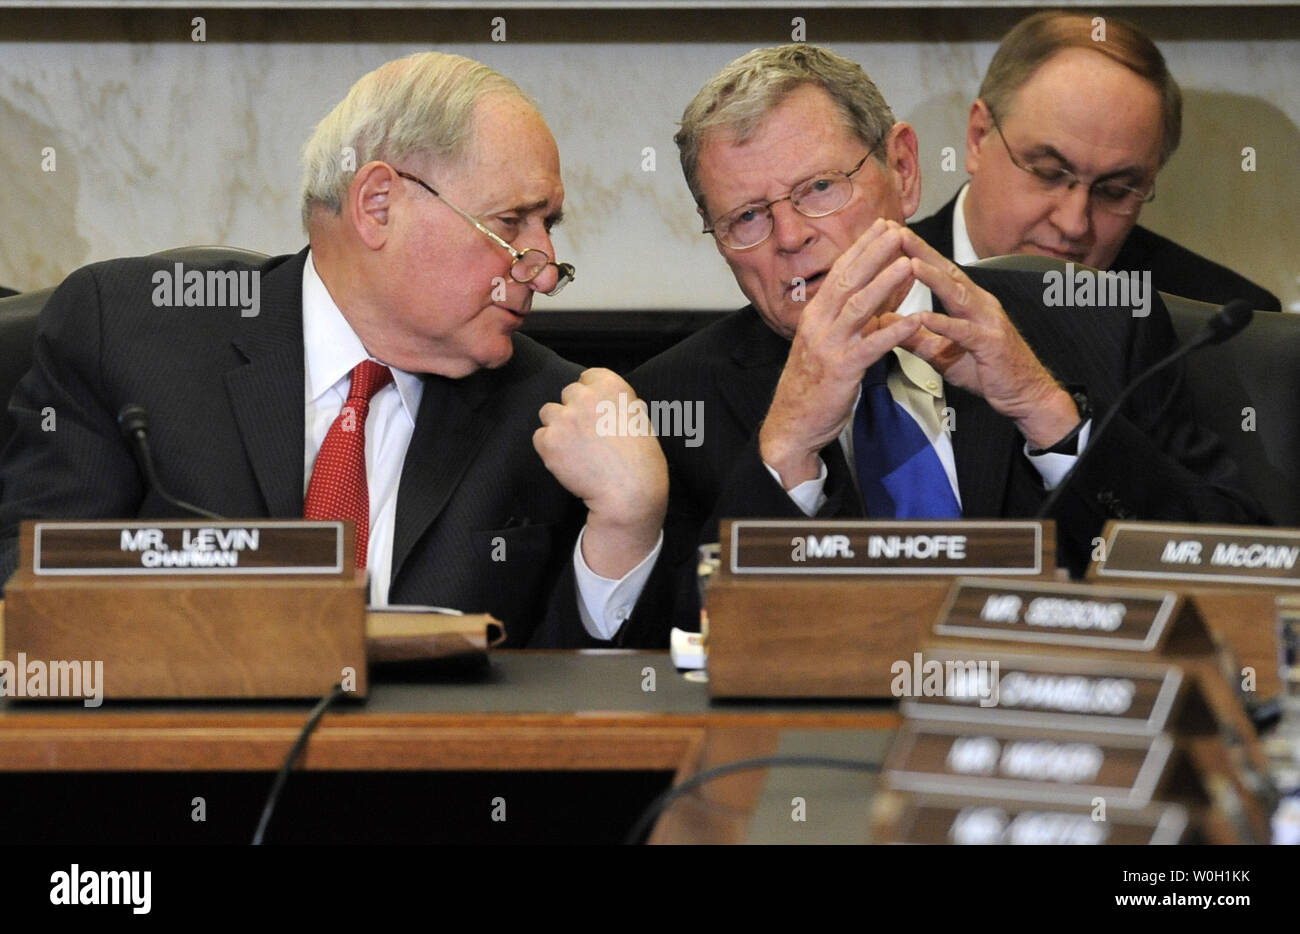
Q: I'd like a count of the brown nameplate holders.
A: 7